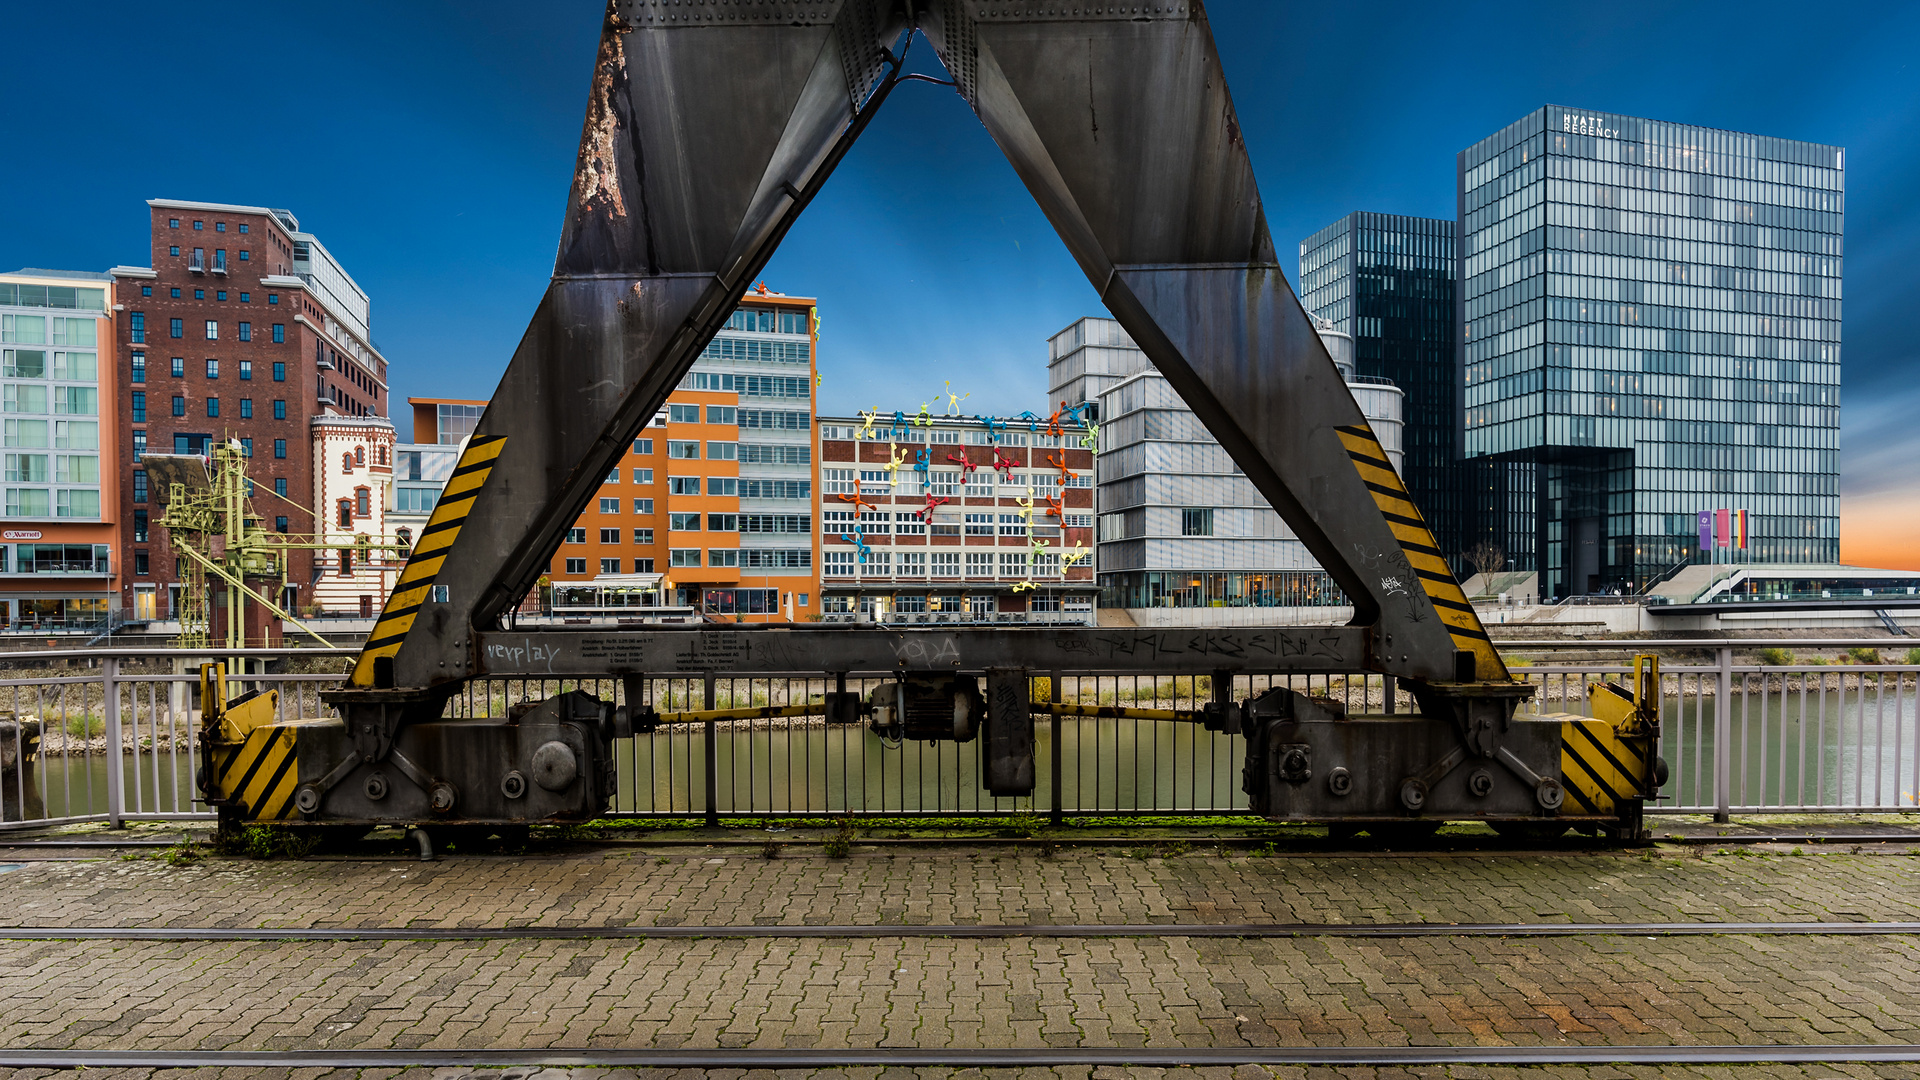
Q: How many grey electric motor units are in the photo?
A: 1